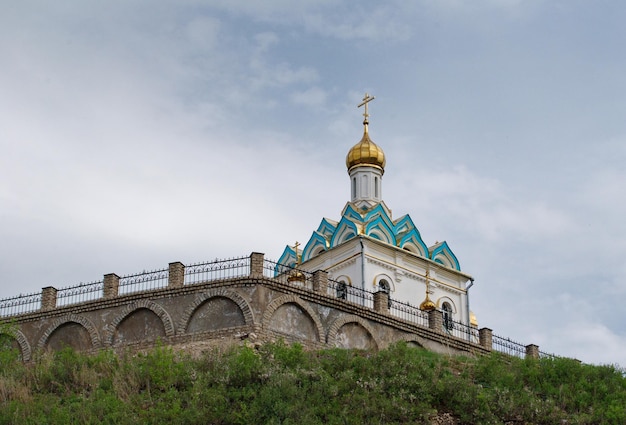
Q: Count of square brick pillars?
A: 9